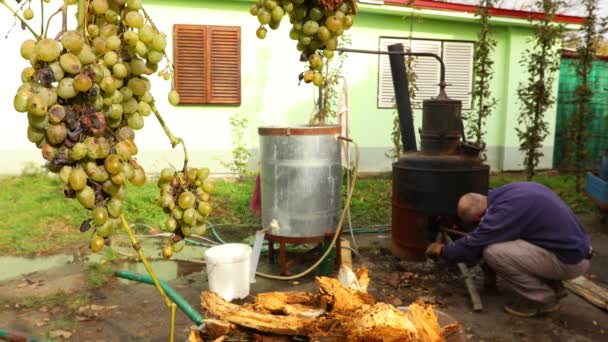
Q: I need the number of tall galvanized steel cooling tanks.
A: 1